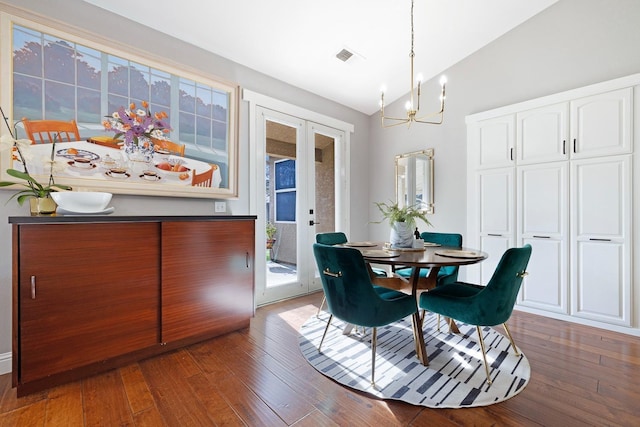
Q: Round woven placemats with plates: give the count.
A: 4